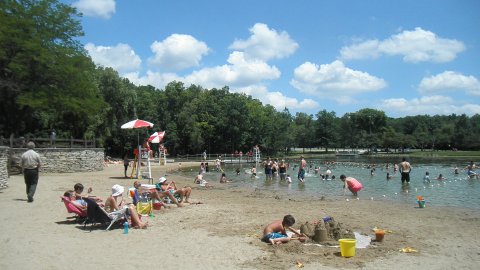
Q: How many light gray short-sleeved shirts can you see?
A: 1